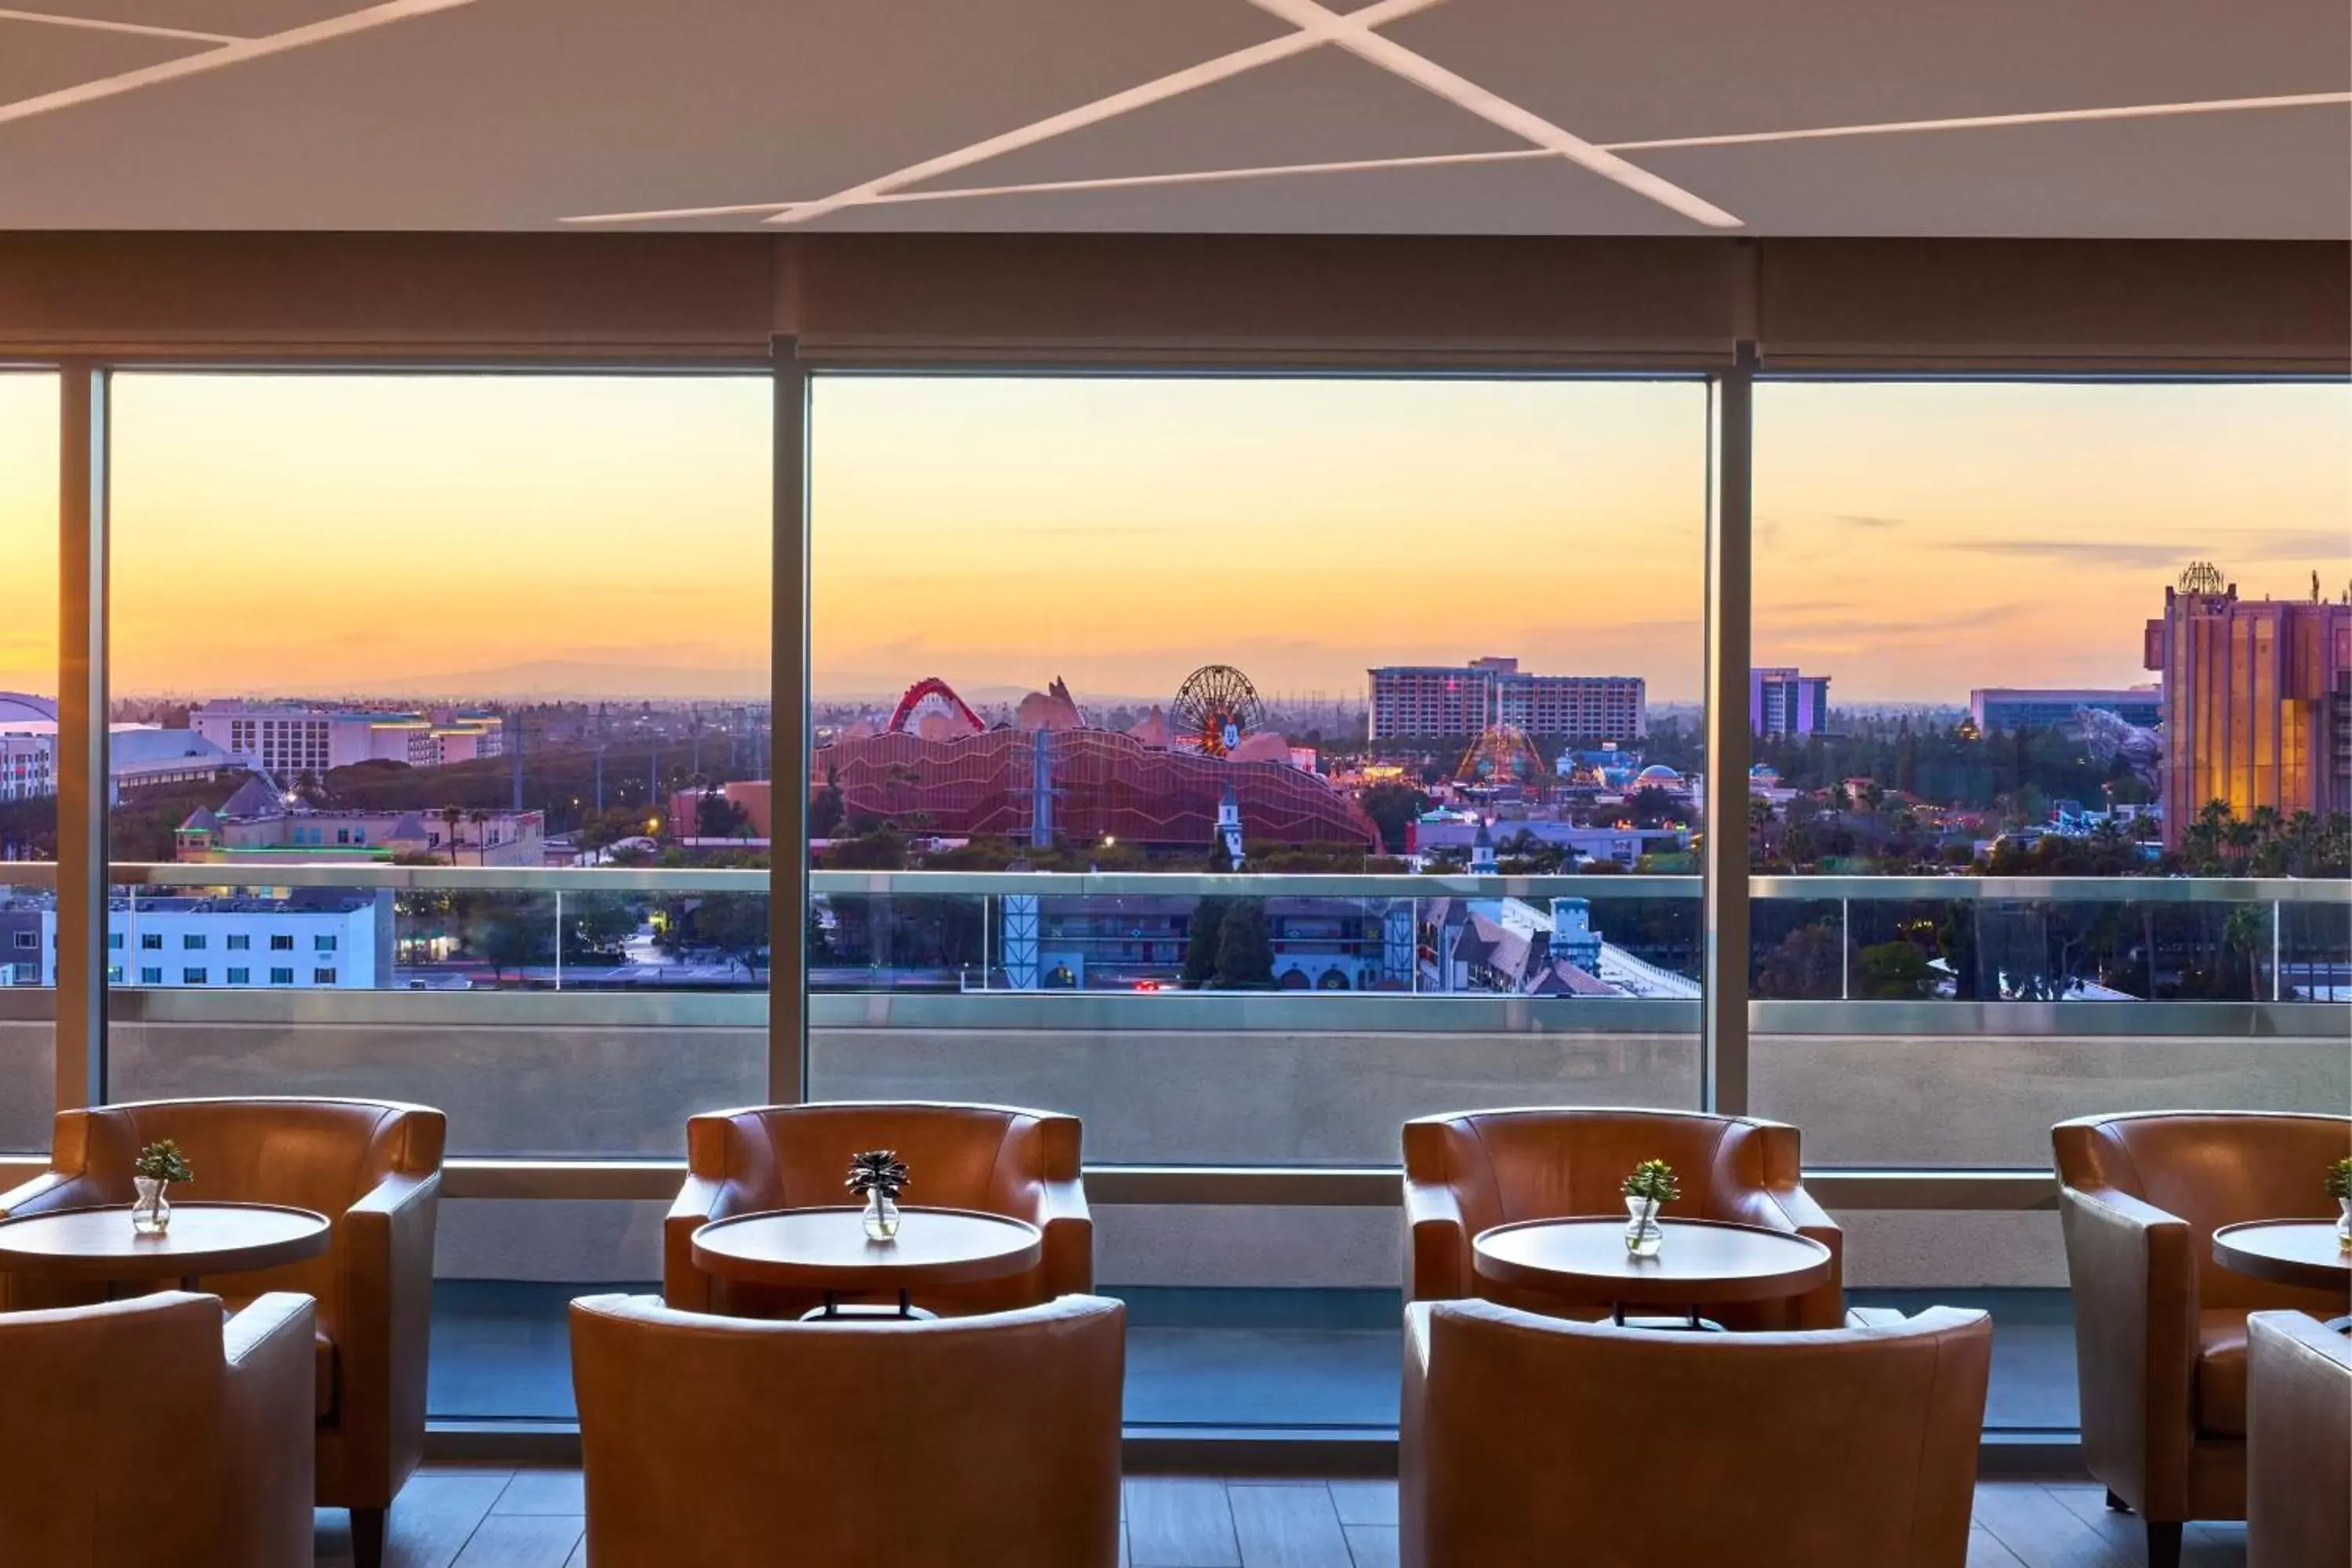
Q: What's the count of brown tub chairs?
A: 8